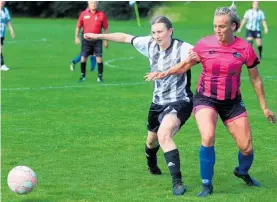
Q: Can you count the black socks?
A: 6